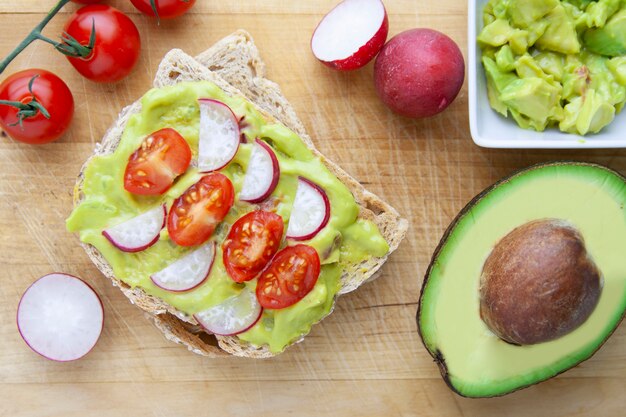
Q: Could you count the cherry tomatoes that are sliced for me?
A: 4